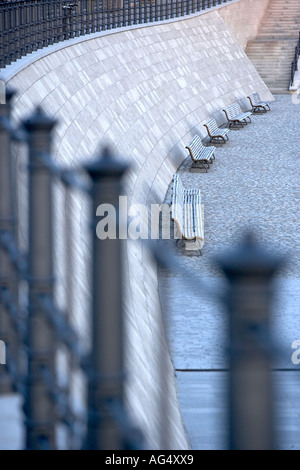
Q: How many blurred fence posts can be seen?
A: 4